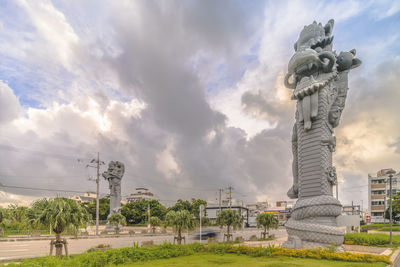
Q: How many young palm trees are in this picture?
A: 6